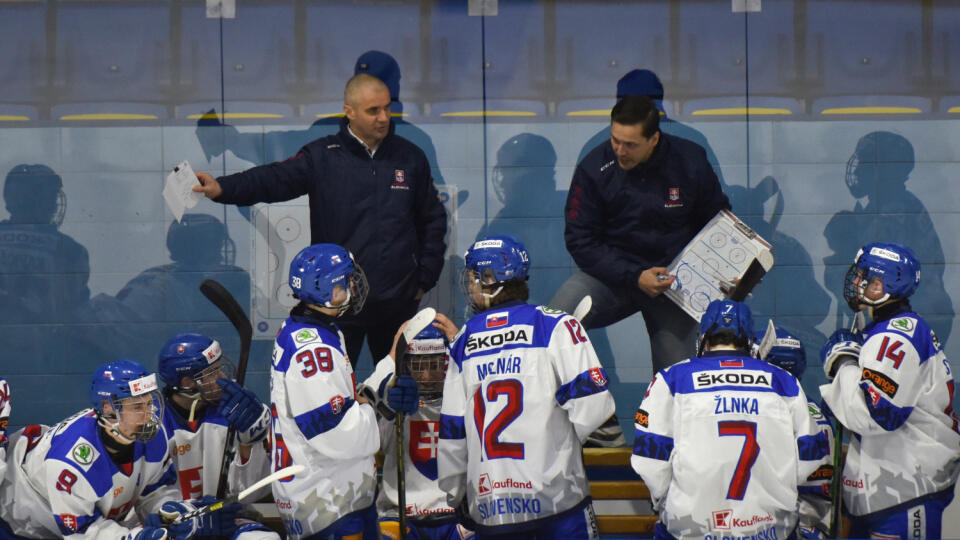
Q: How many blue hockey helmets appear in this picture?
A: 8